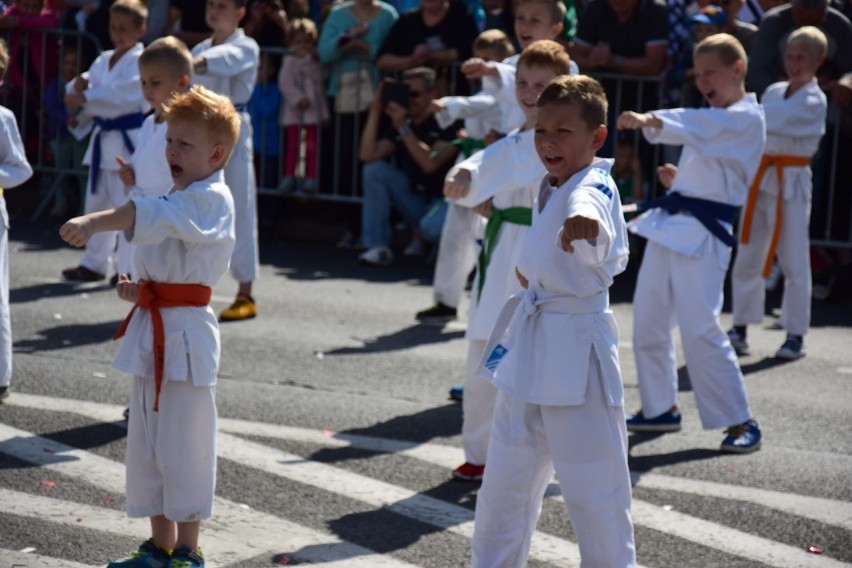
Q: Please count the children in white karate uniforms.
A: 11